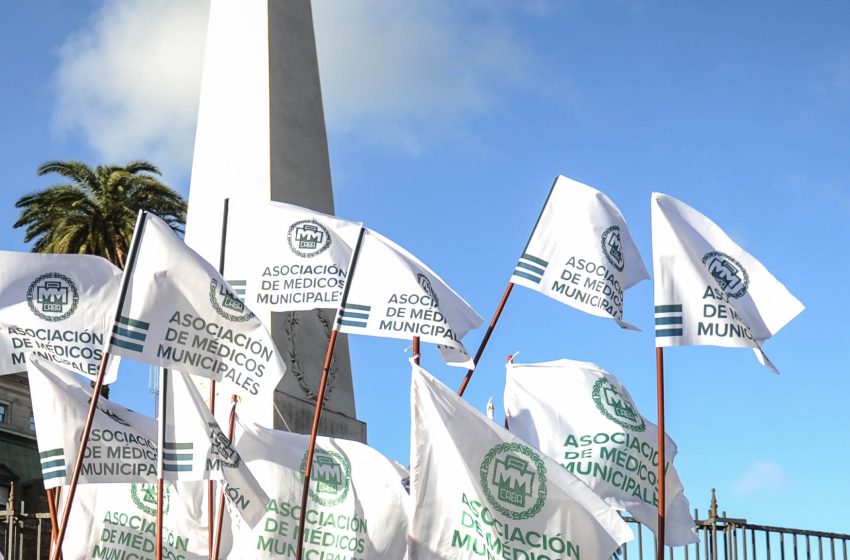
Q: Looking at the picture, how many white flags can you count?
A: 12